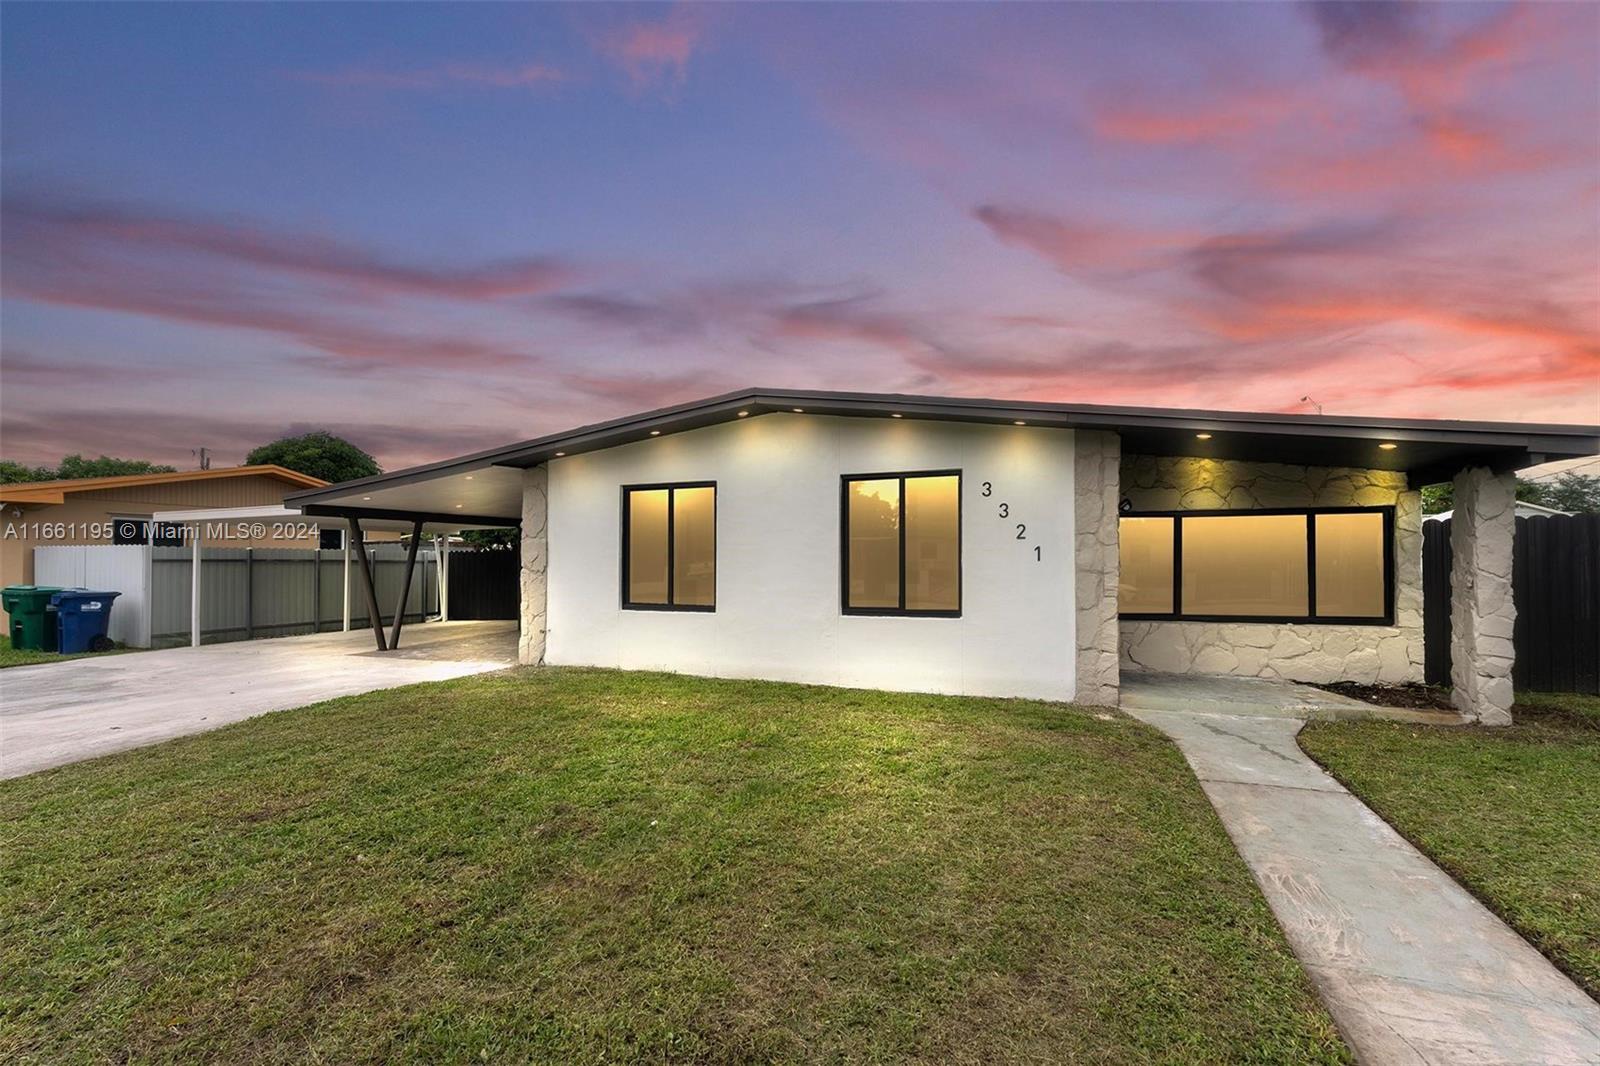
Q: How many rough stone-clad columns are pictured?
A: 3